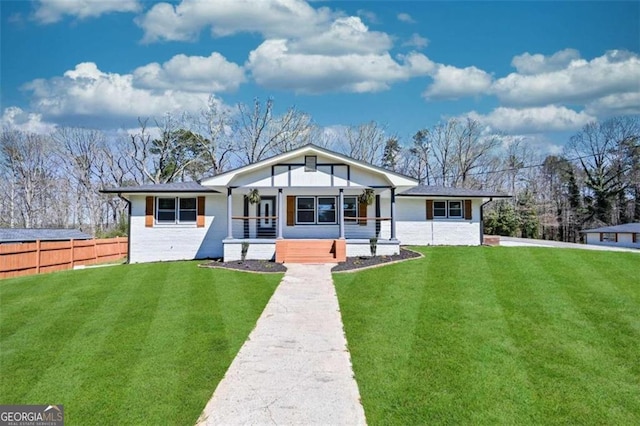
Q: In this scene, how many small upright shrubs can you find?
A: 2